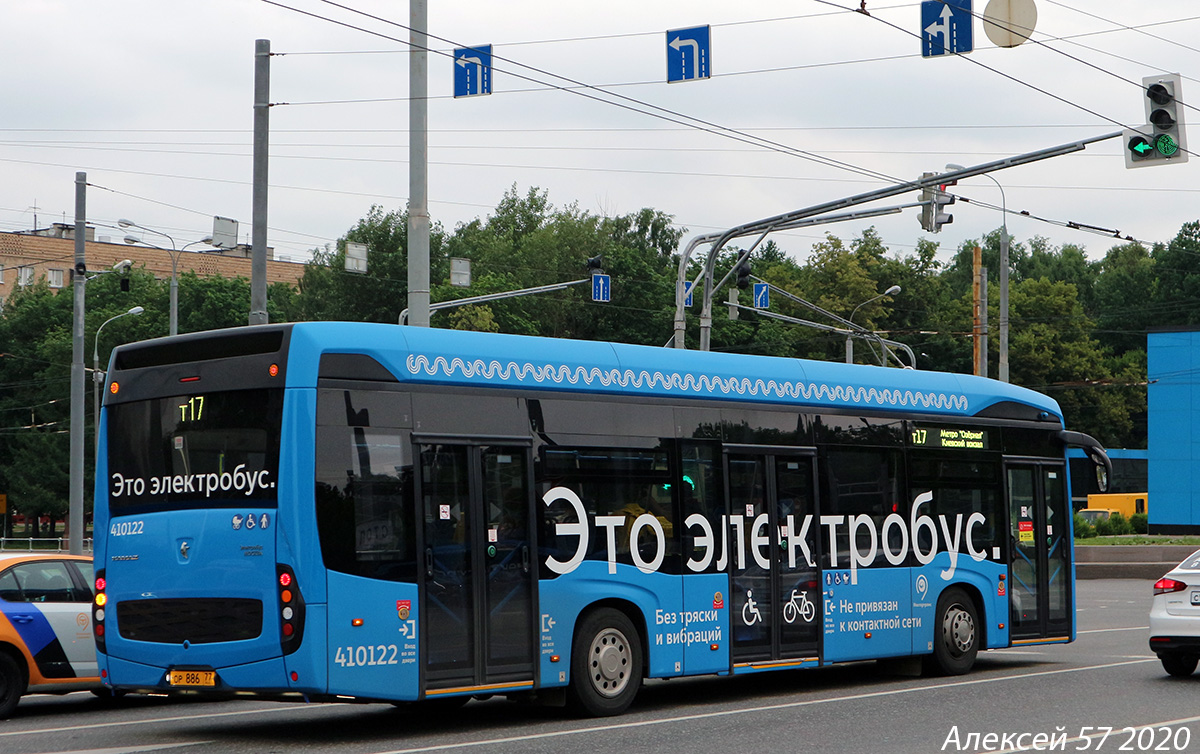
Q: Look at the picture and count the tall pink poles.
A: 0